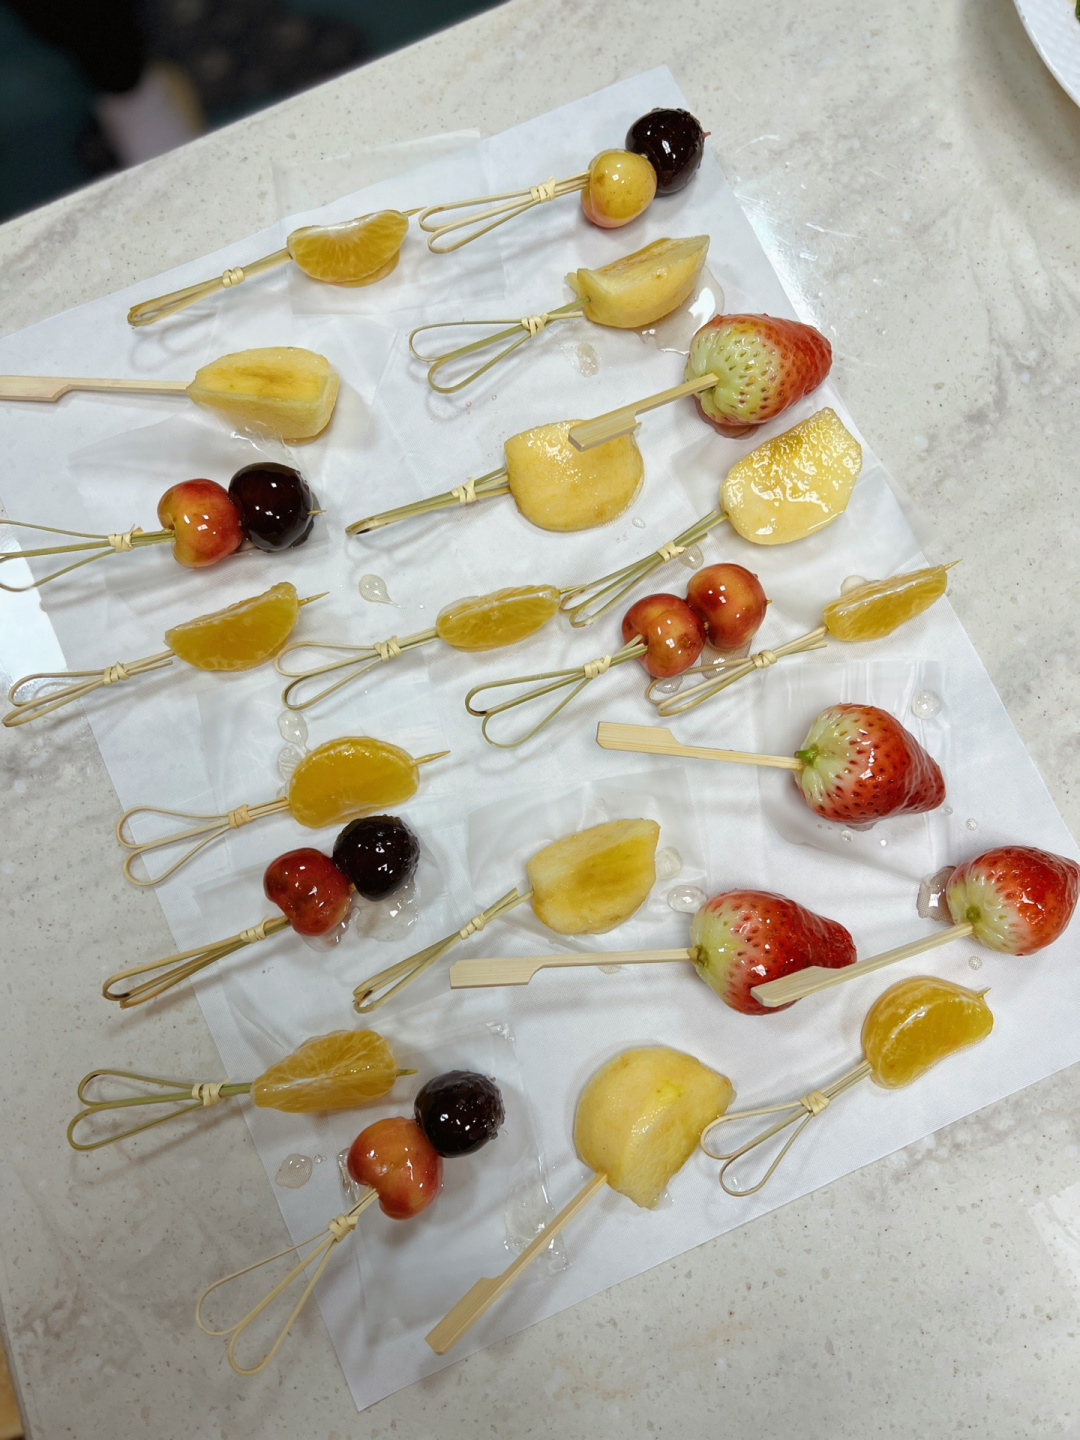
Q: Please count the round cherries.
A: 10